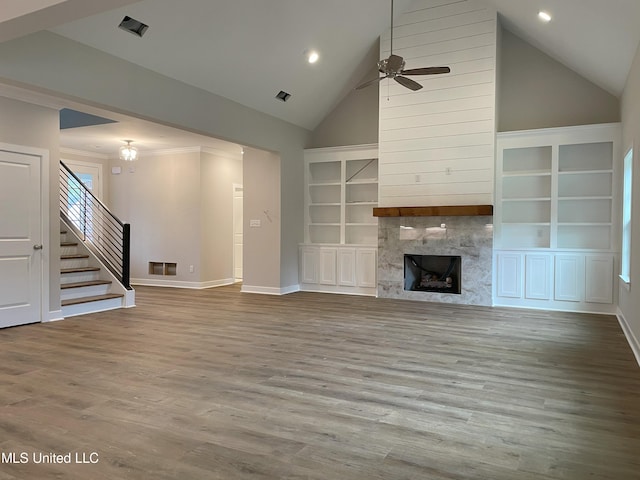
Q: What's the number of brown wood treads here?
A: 6